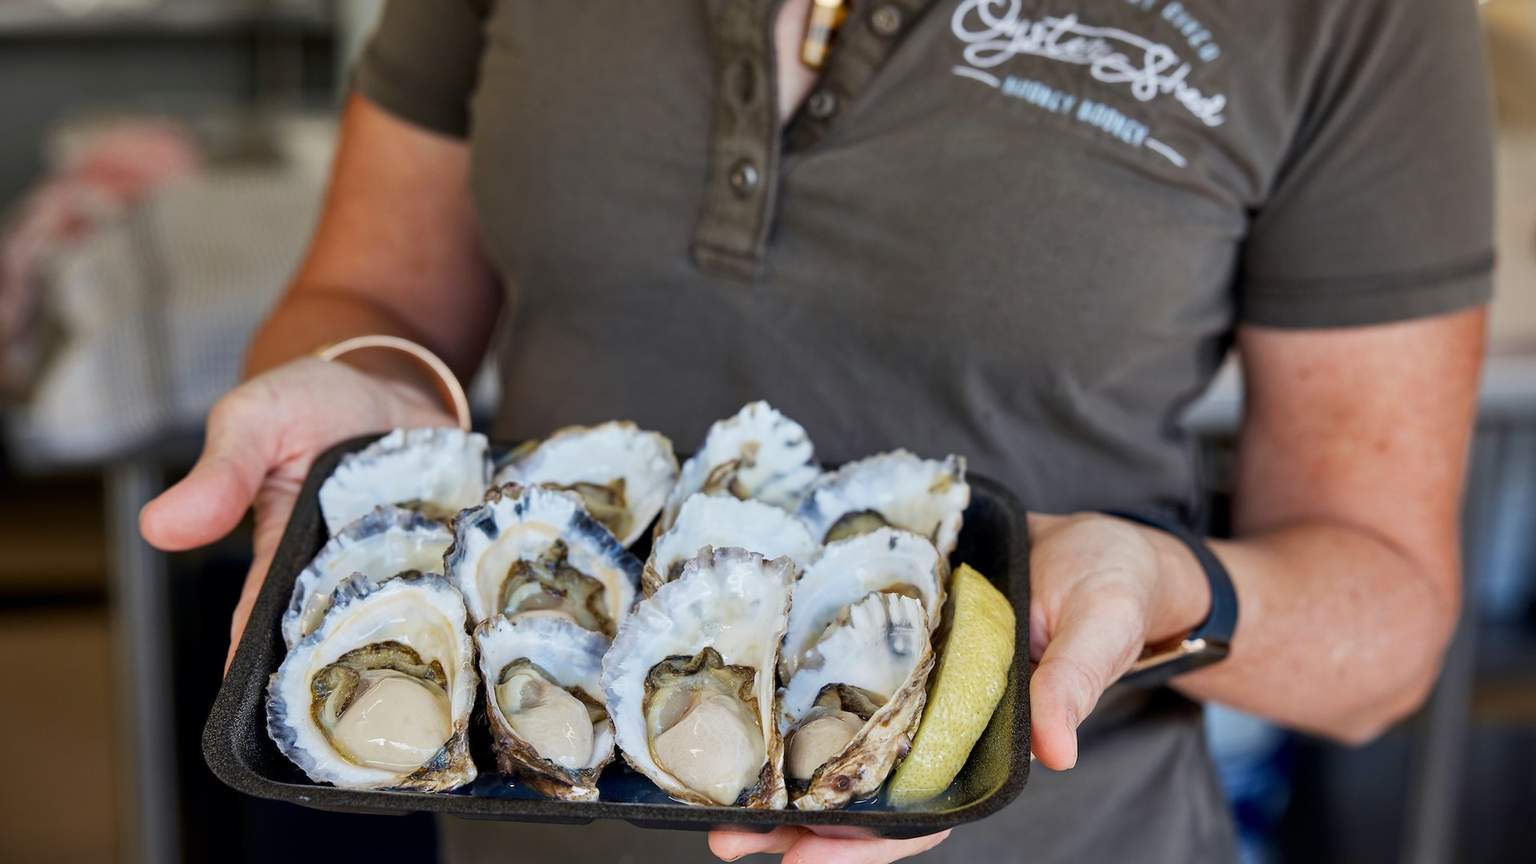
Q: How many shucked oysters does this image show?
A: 12